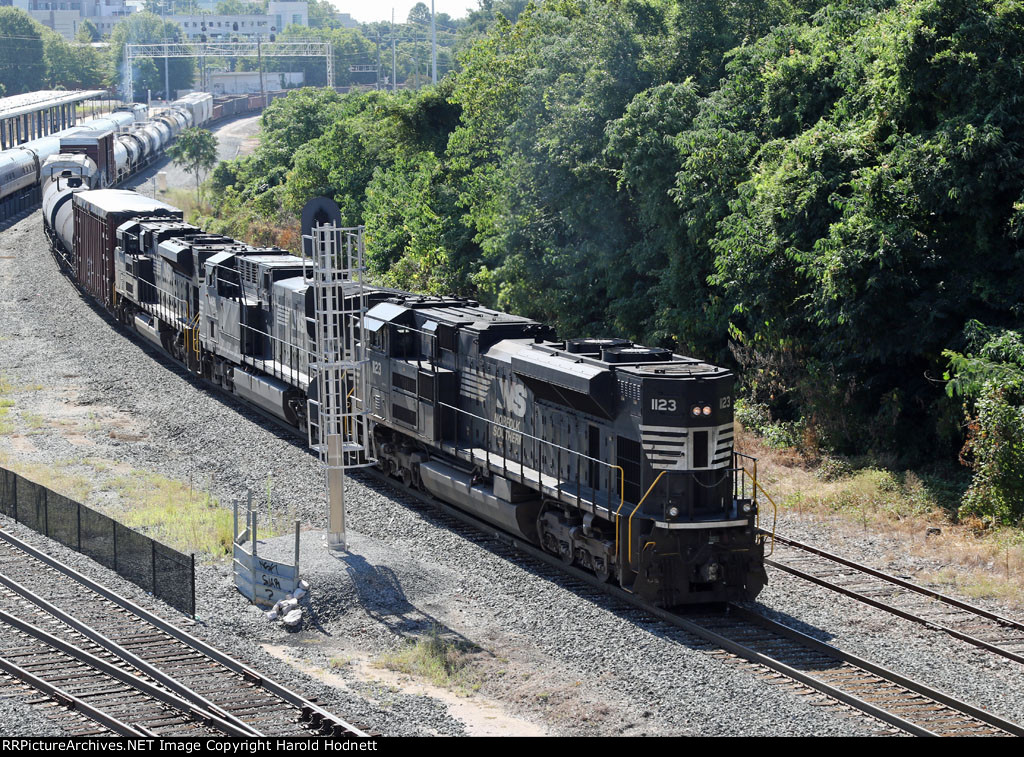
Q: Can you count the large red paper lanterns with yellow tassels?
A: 0